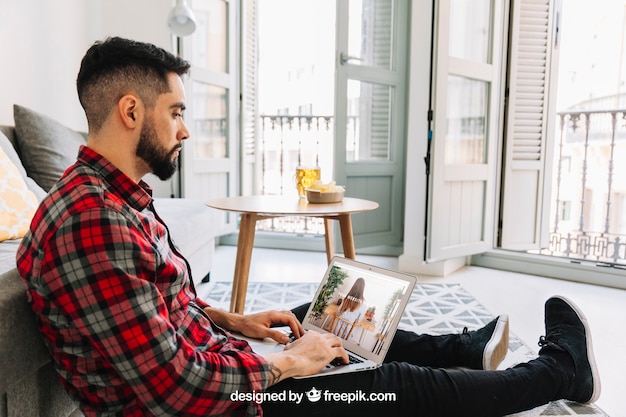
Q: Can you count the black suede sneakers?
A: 2